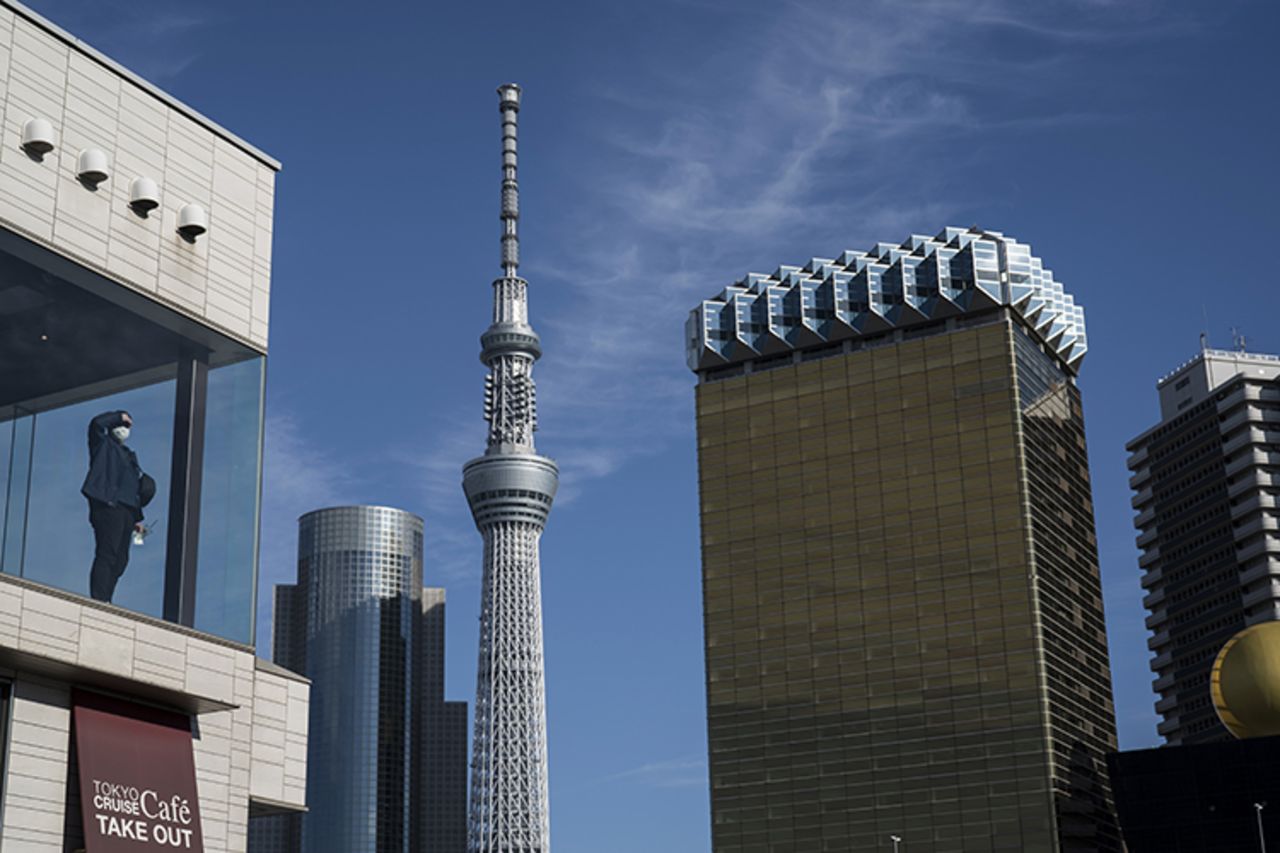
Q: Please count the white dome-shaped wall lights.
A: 4